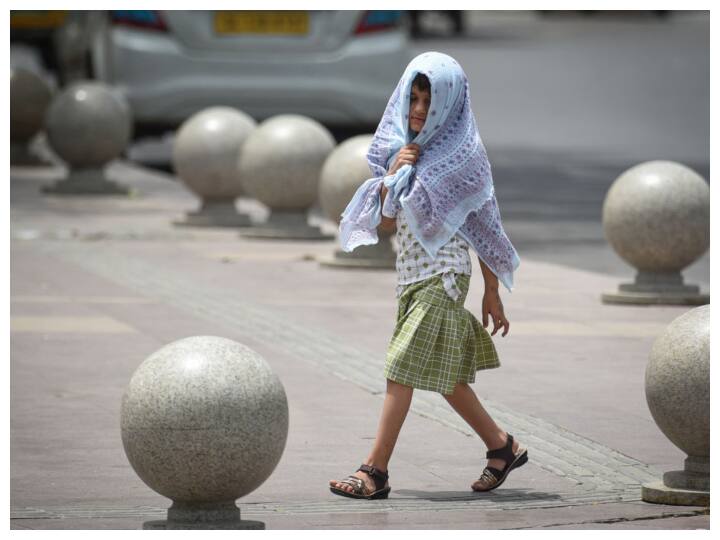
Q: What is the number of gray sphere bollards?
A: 8